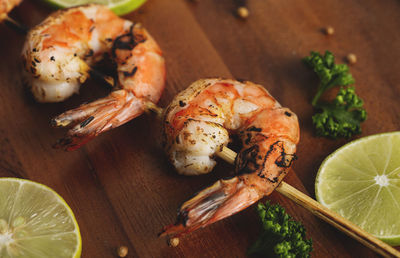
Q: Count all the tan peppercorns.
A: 5